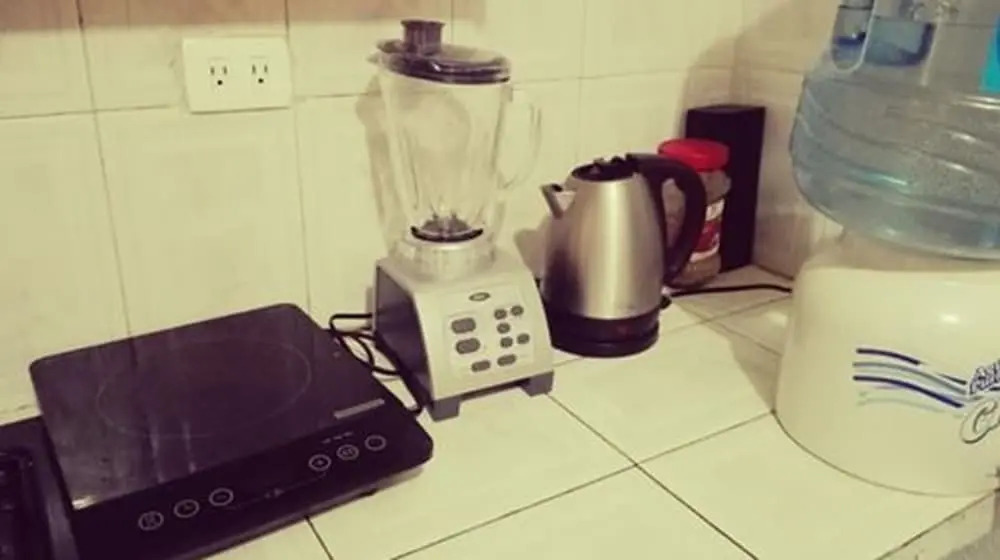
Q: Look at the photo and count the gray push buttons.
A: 9